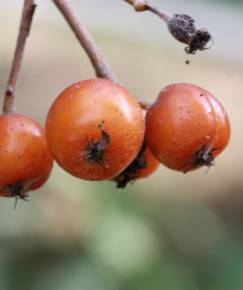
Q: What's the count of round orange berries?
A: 4